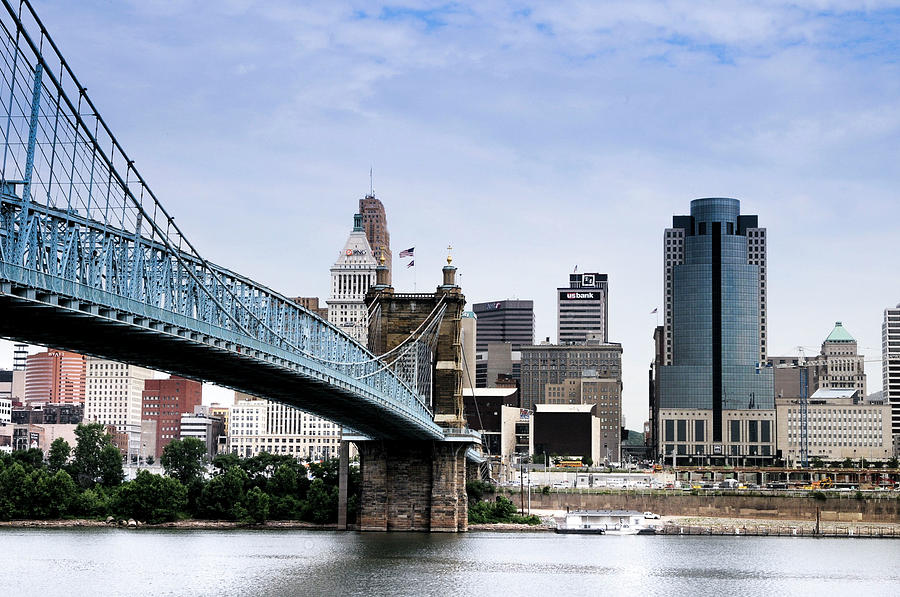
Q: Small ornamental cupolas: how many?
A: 2